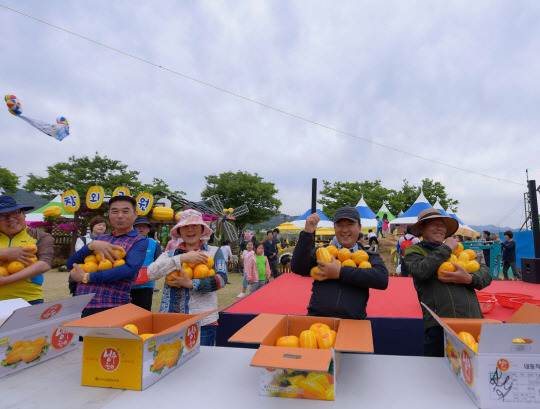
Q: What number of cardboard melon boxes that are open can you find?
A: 4